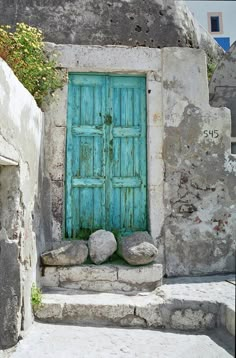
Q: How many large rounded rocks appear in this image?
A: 3